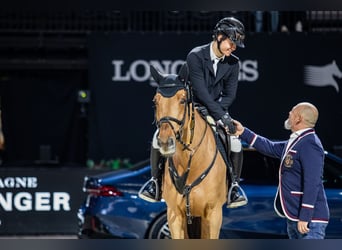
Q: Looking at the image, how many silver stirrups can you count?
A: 2